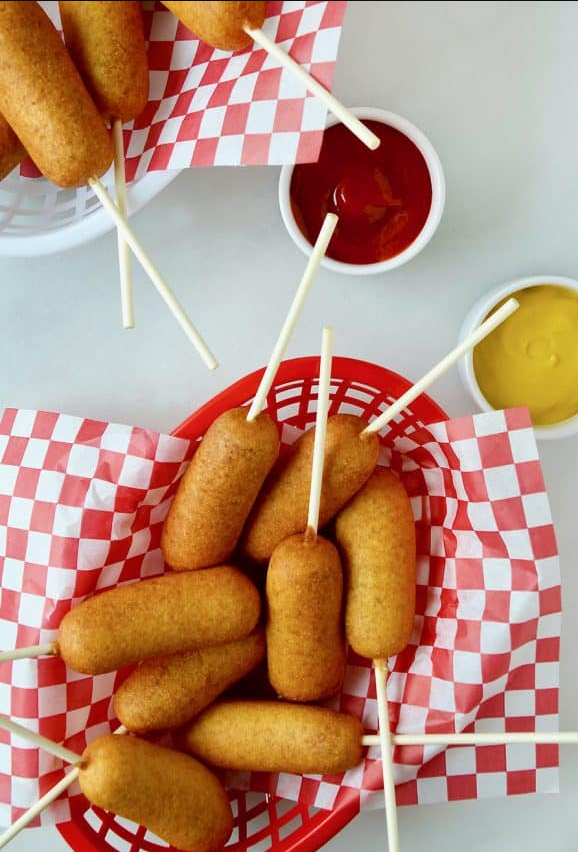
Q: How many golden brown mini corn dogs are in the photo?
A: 12